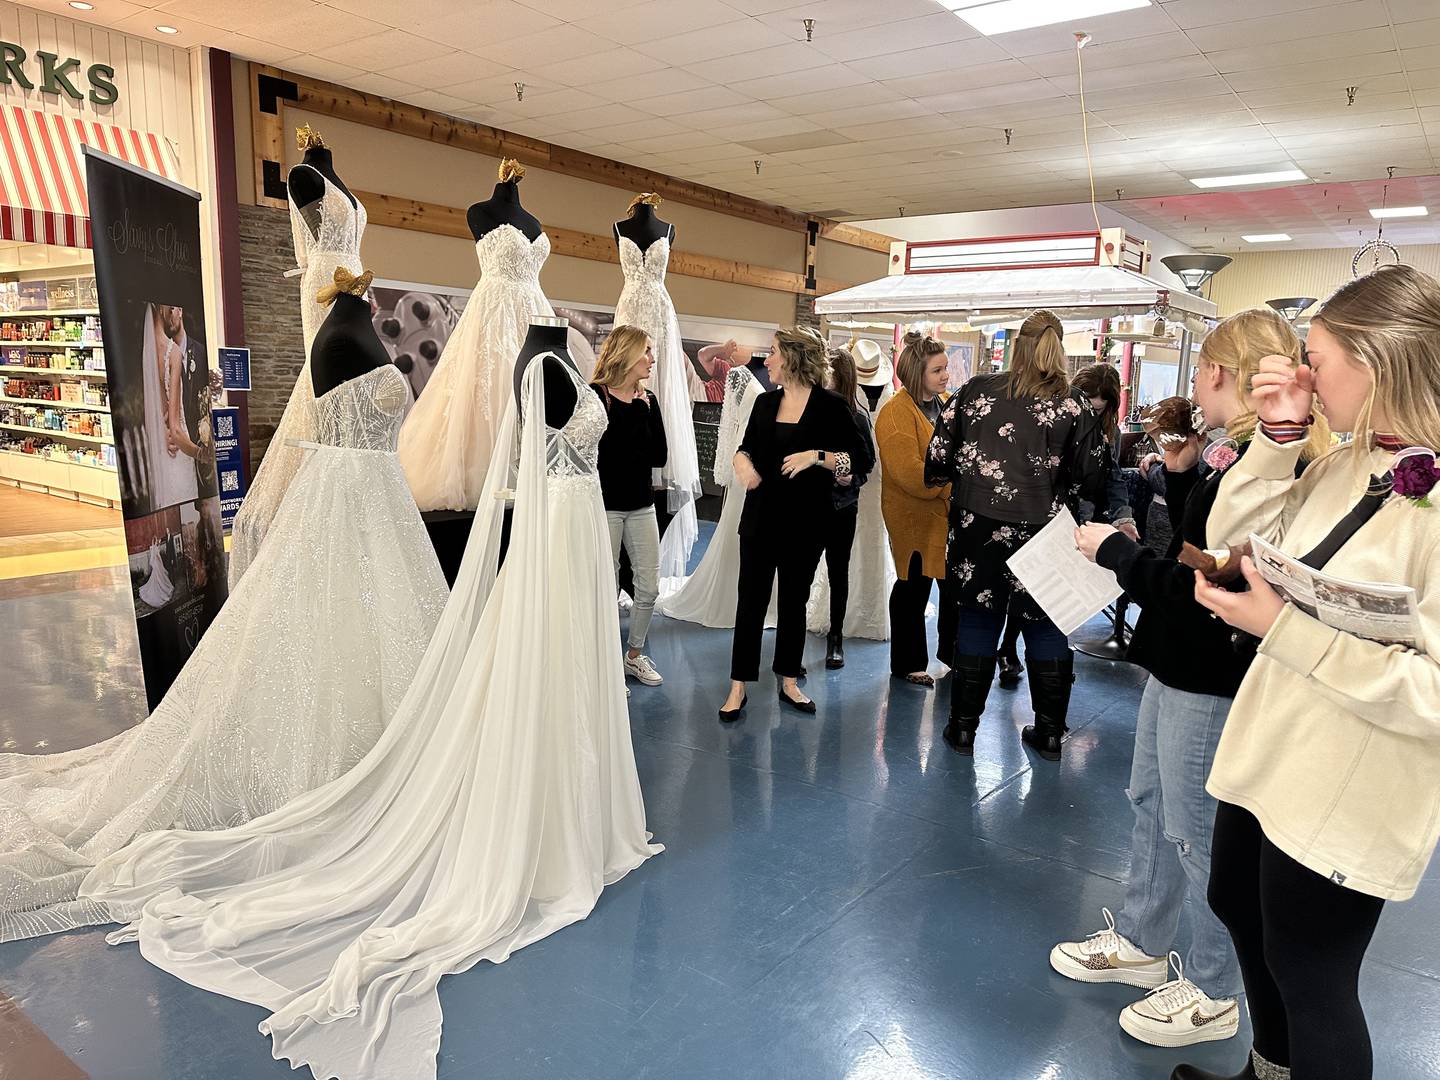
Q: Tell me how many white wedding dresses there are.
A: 7